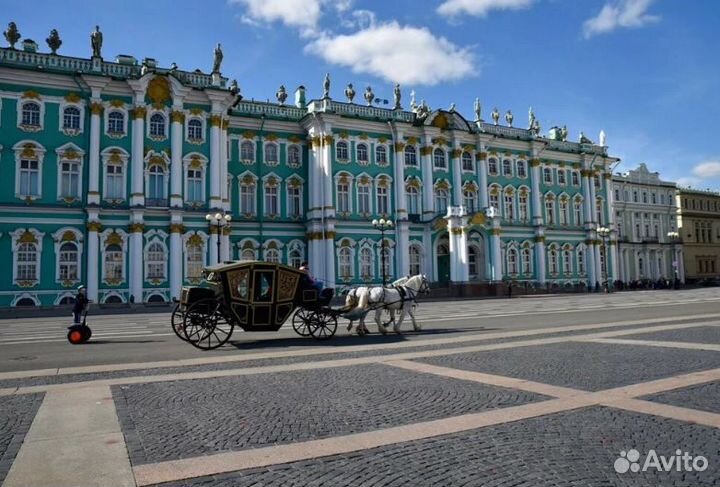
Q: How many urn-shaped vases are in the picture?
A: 10